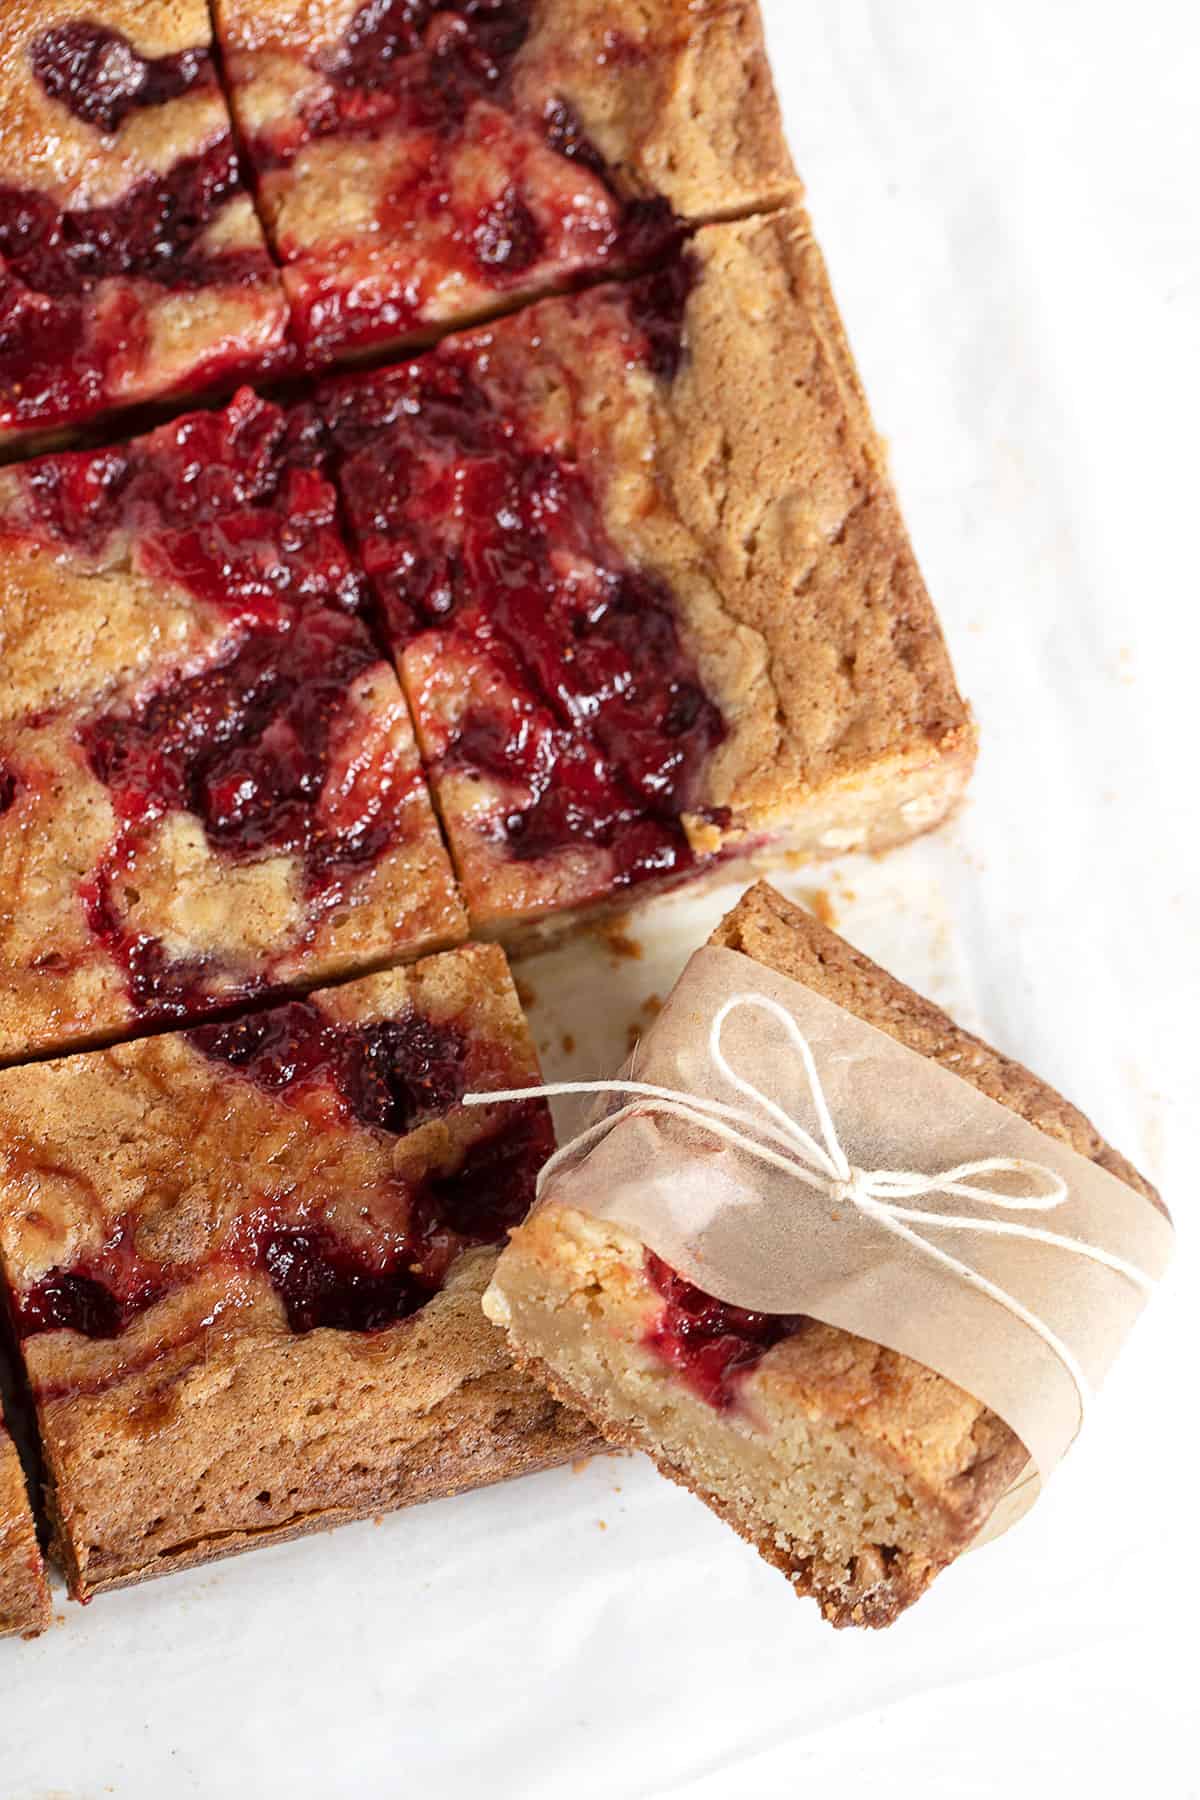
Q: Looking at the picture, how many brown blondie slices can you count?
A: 7